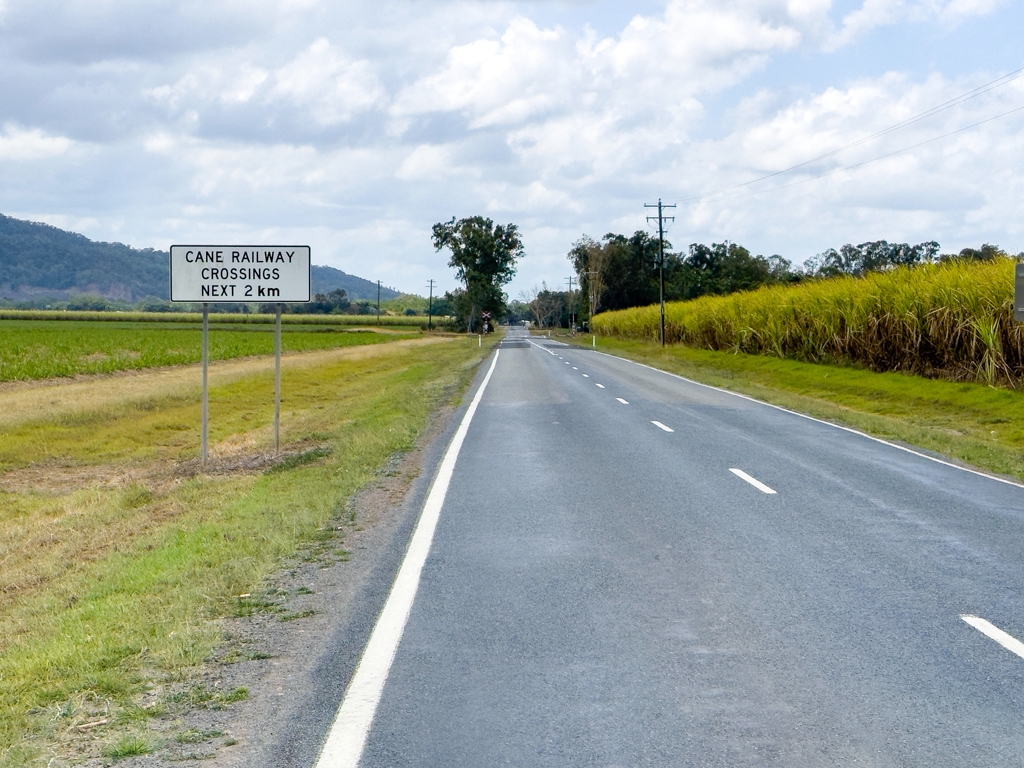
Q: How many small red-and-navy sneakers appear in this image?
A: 0